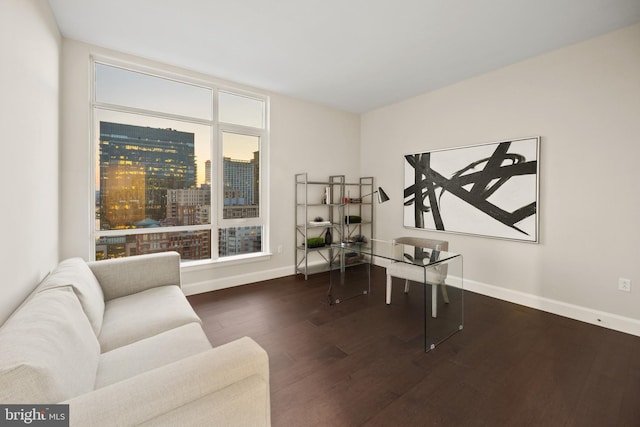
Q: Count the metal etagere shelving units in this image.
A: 2